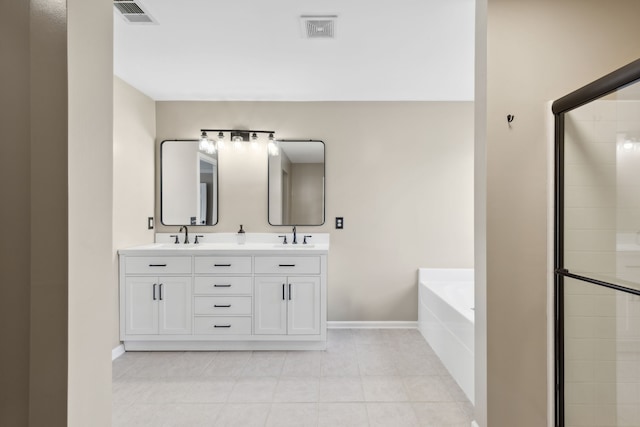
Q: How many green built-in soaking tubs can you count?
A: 0